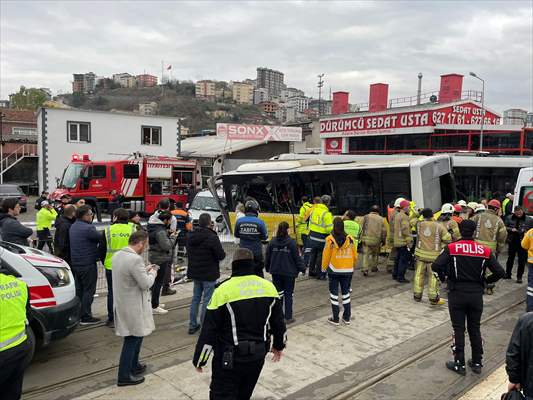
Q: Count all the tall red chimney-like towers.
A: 3